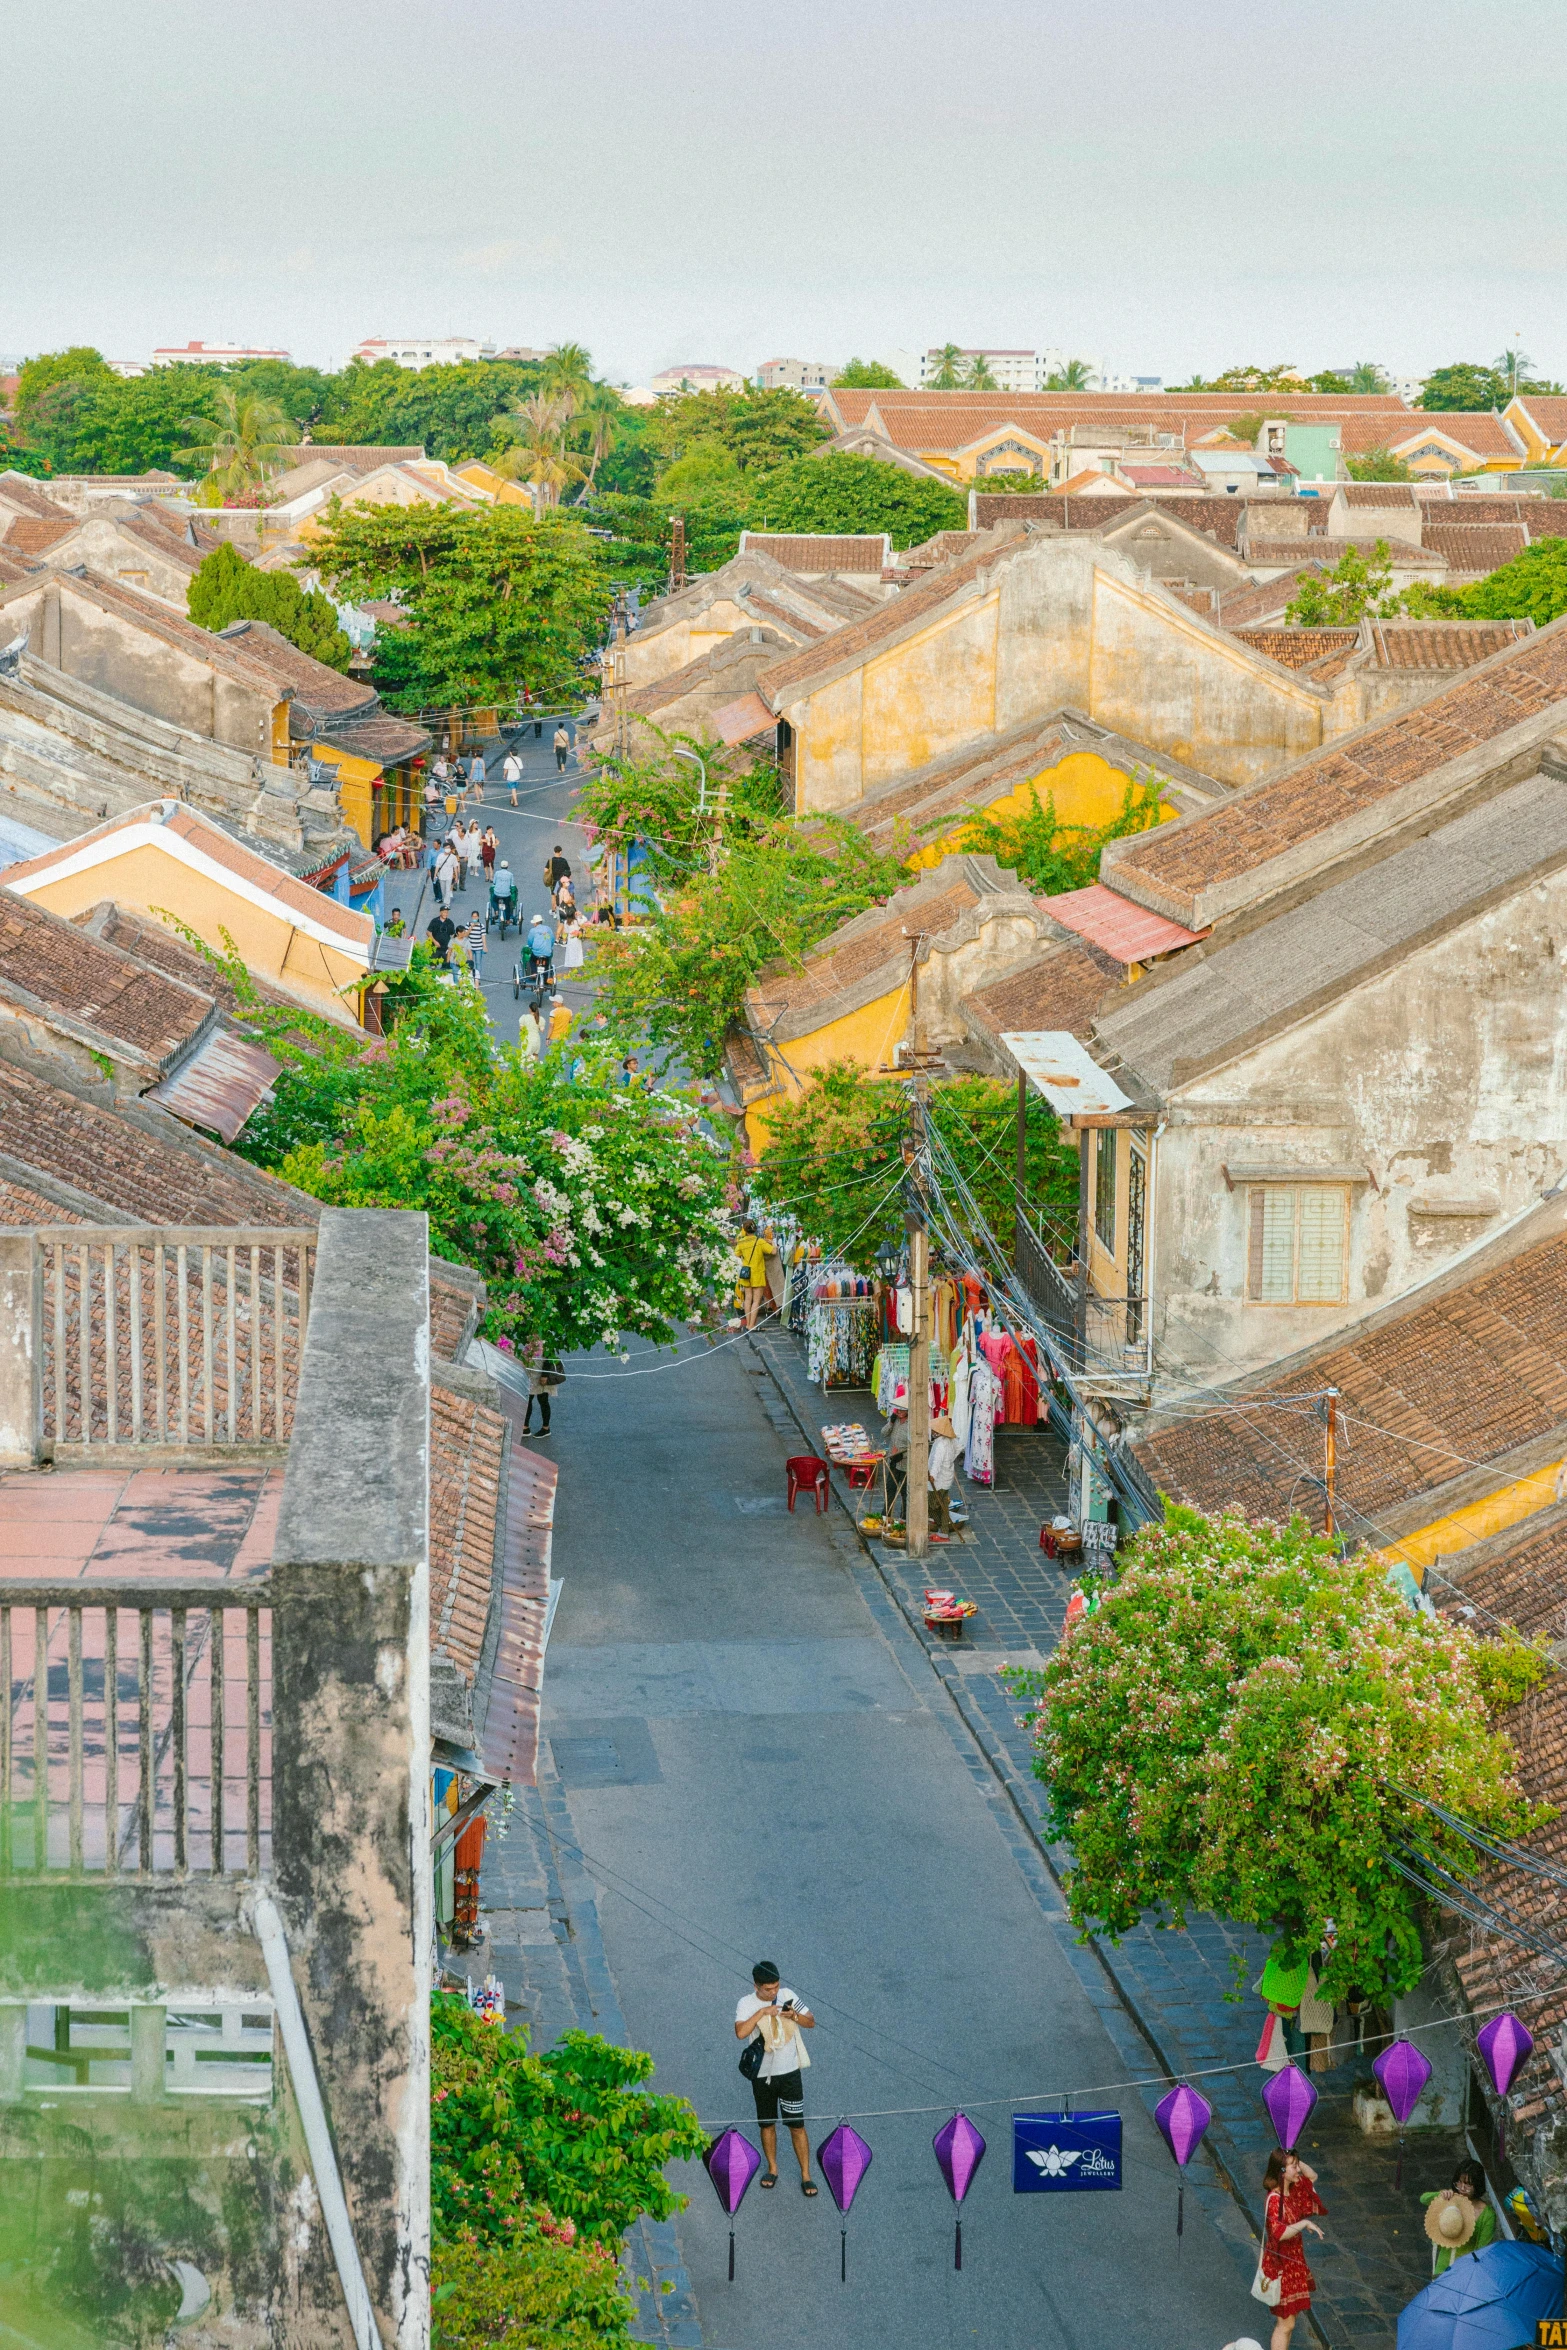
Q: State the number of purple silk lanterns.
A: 7